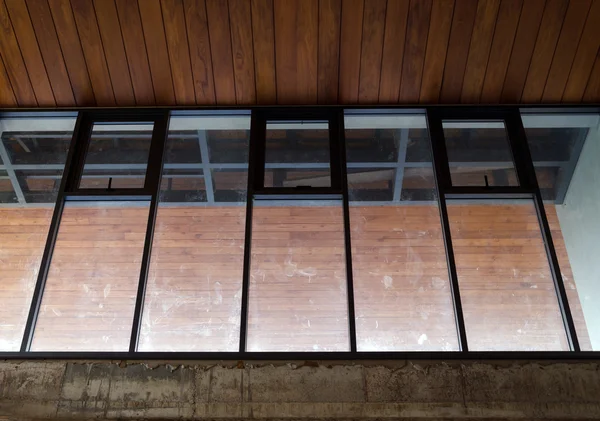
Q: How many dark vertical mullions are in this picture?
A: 6